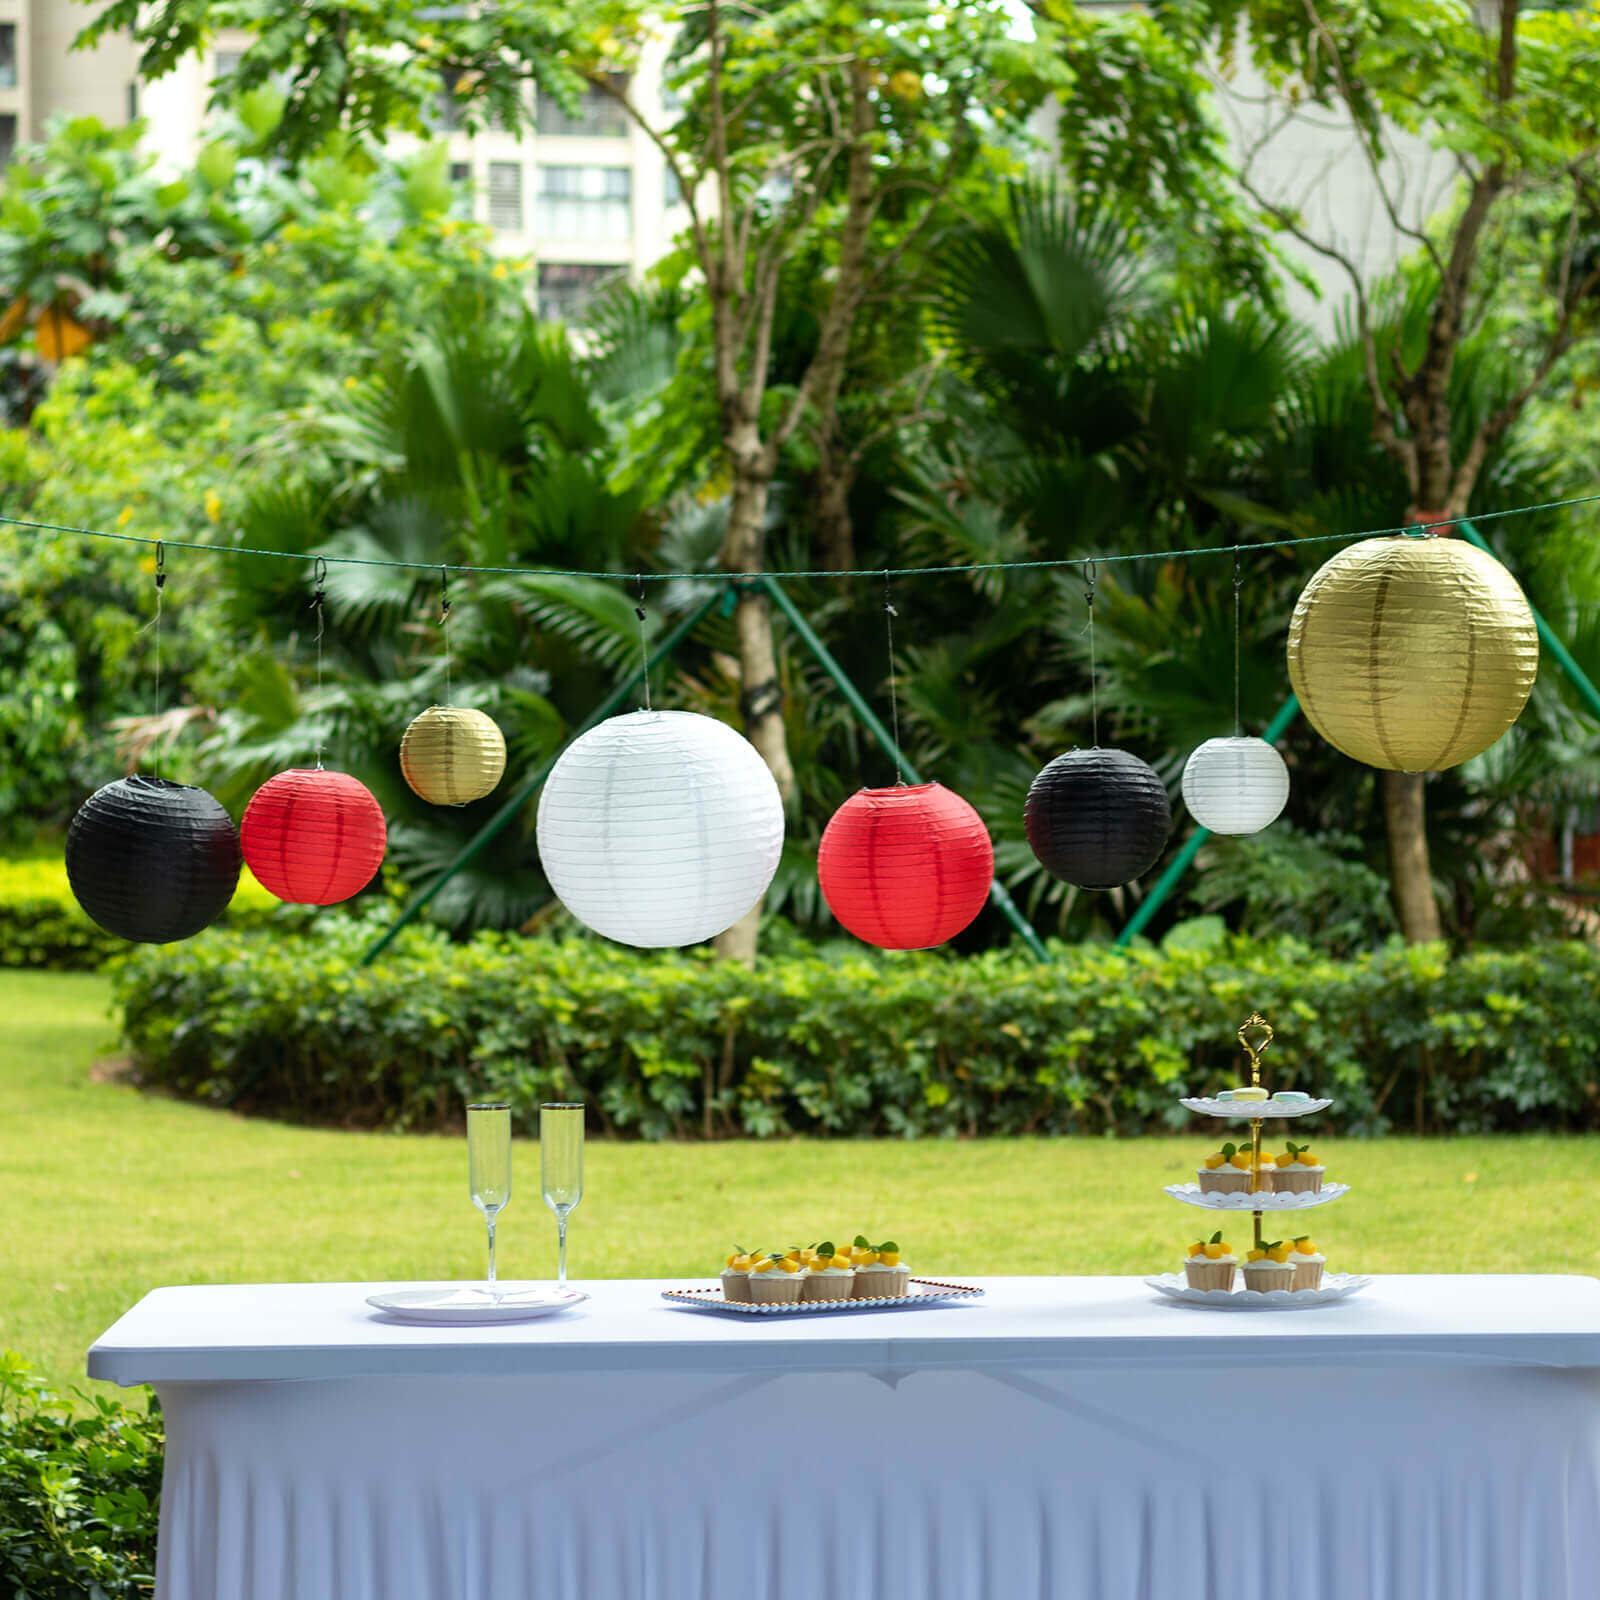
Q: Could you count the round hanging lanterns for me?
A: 8